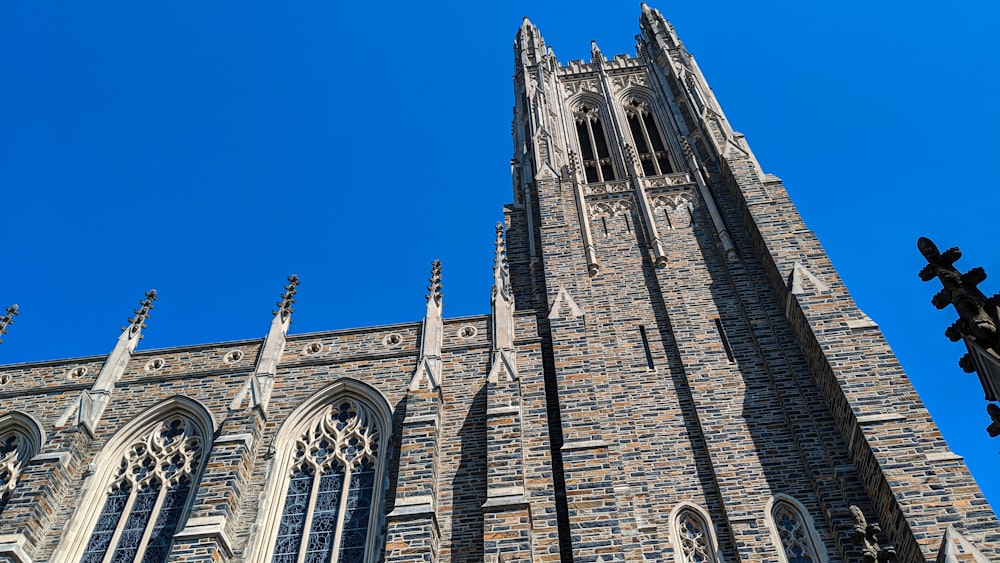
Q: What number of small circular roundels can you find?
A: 7